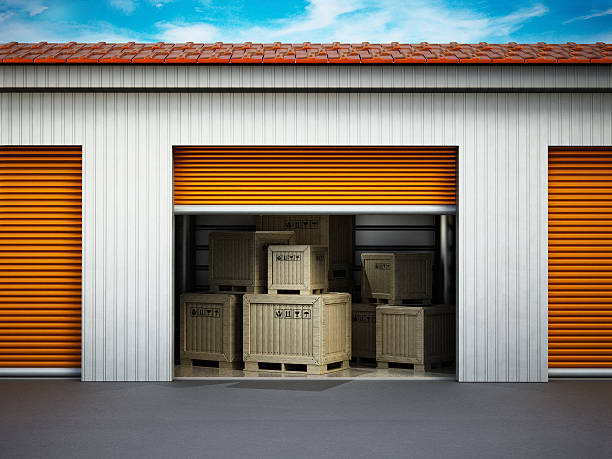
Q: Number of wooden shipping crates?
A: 8